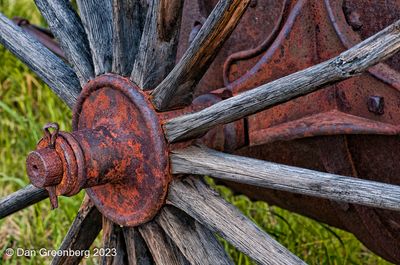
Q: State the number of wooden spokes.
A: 15